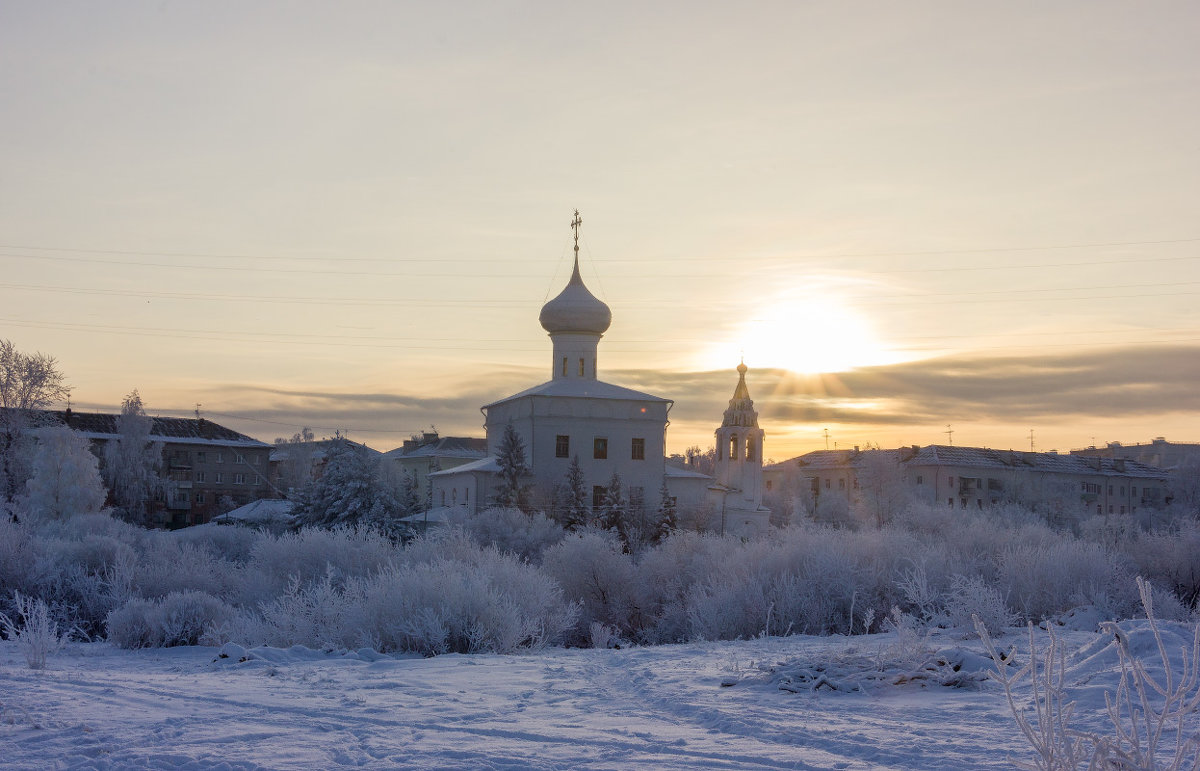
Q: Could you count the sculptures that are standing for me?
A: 0